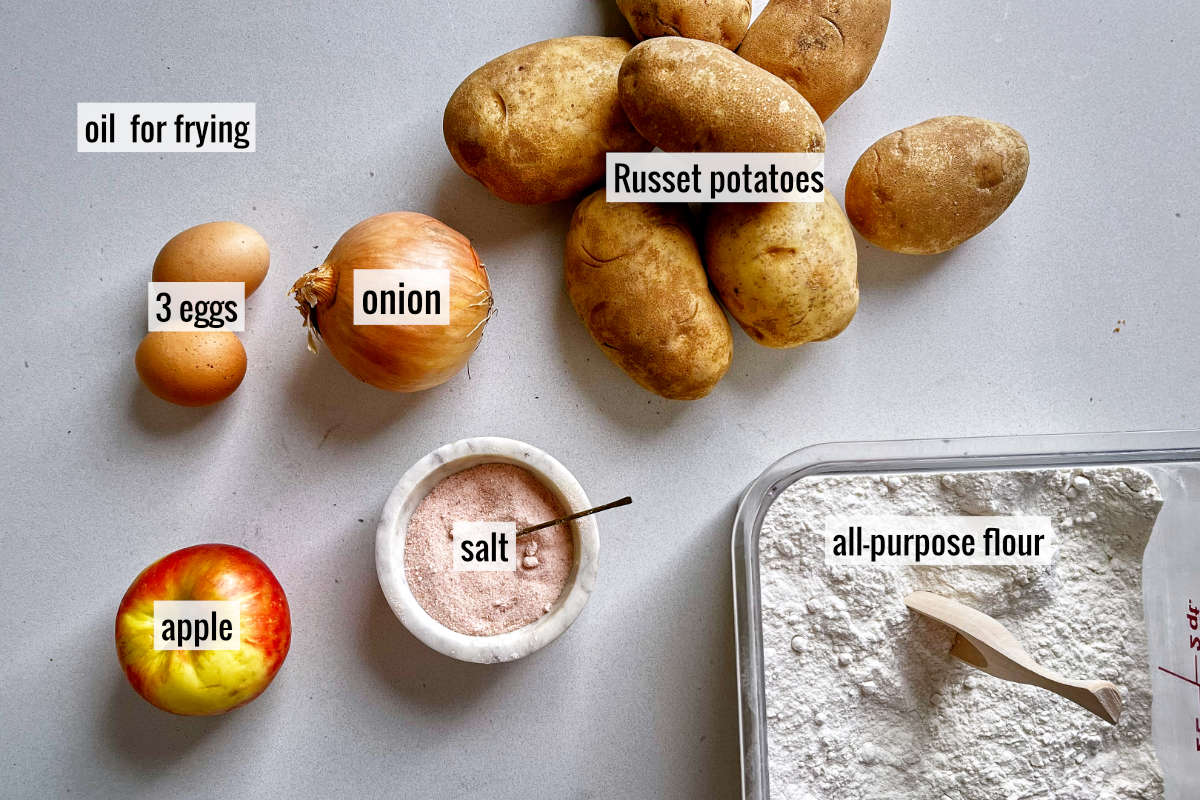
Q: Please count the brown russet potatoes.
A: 7